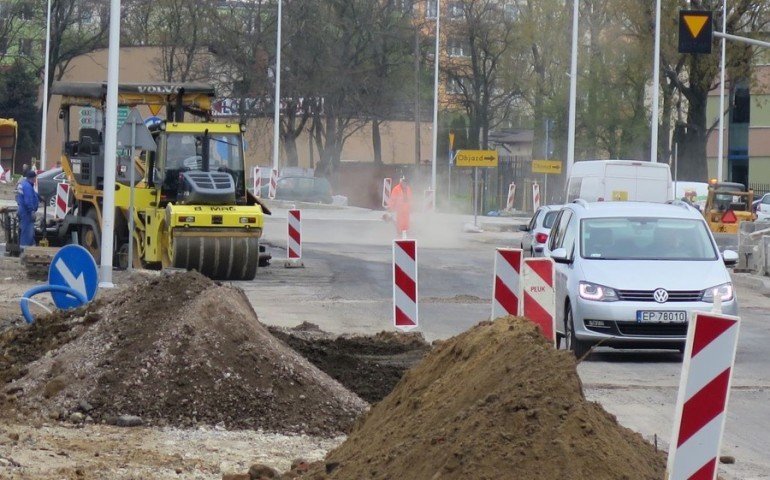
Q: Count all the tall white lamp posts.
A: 7